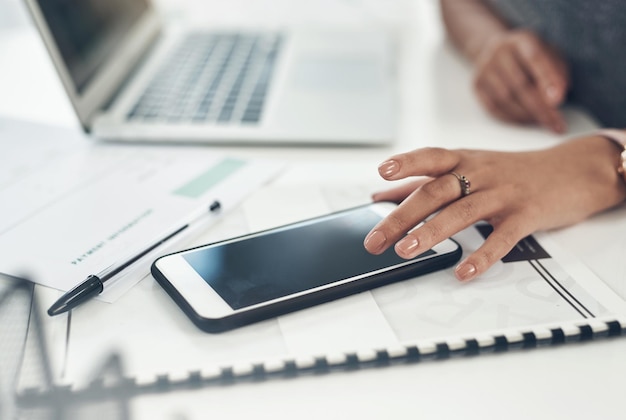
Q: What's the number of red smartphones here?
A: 0